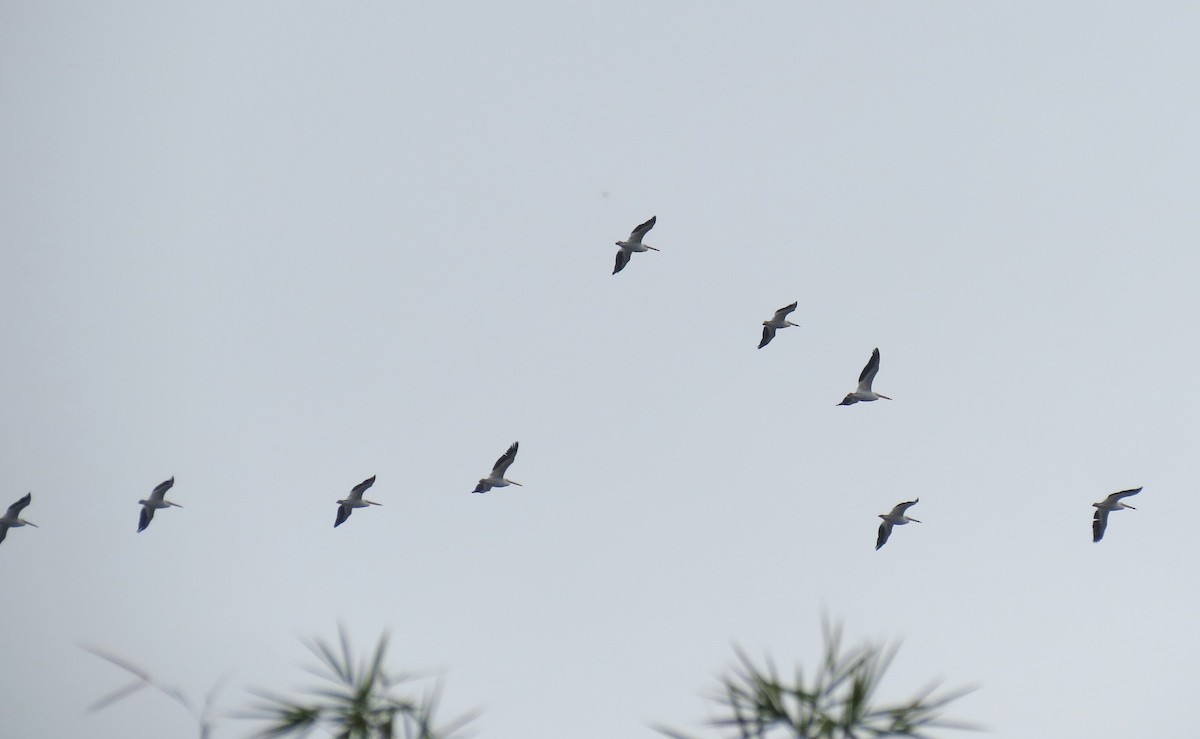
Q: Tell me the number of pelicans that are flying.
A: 9